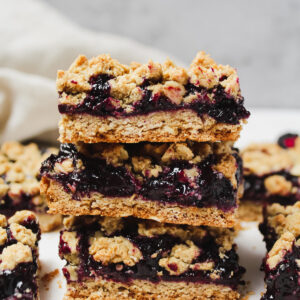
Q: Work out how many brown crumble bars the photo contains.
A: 7